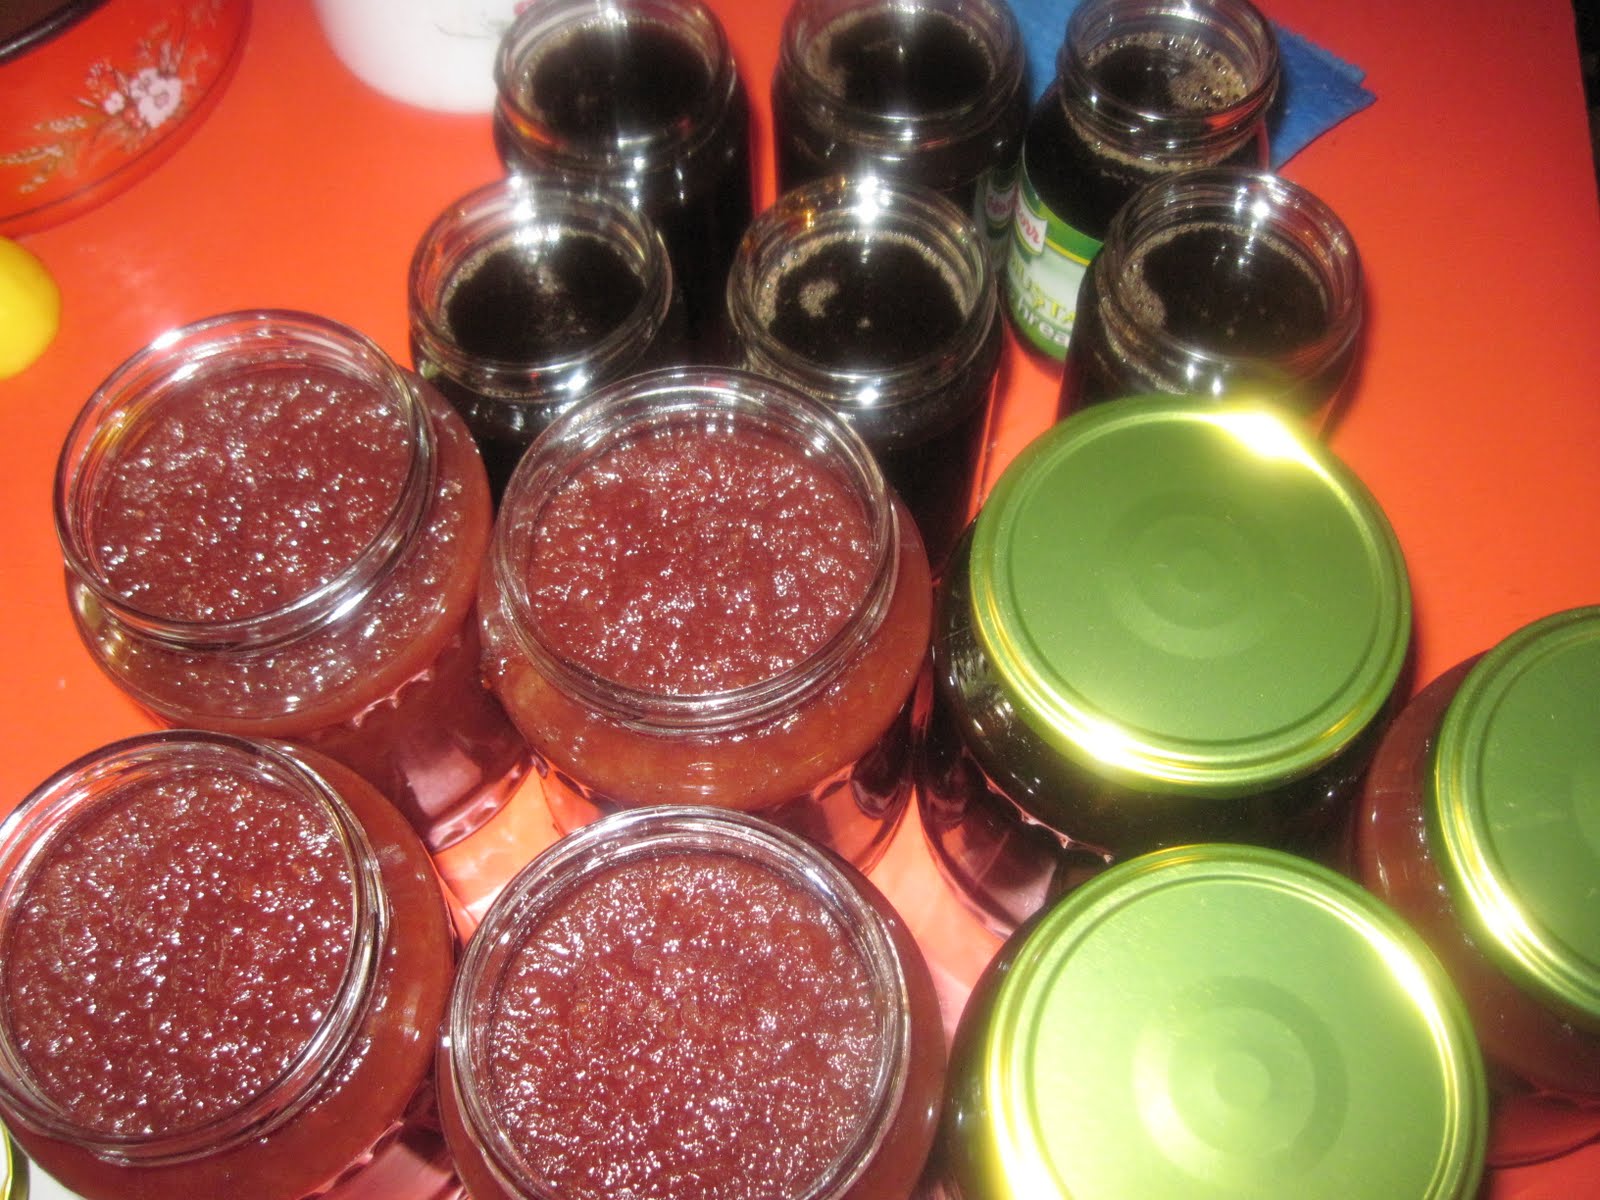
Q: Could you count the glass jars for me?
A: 13